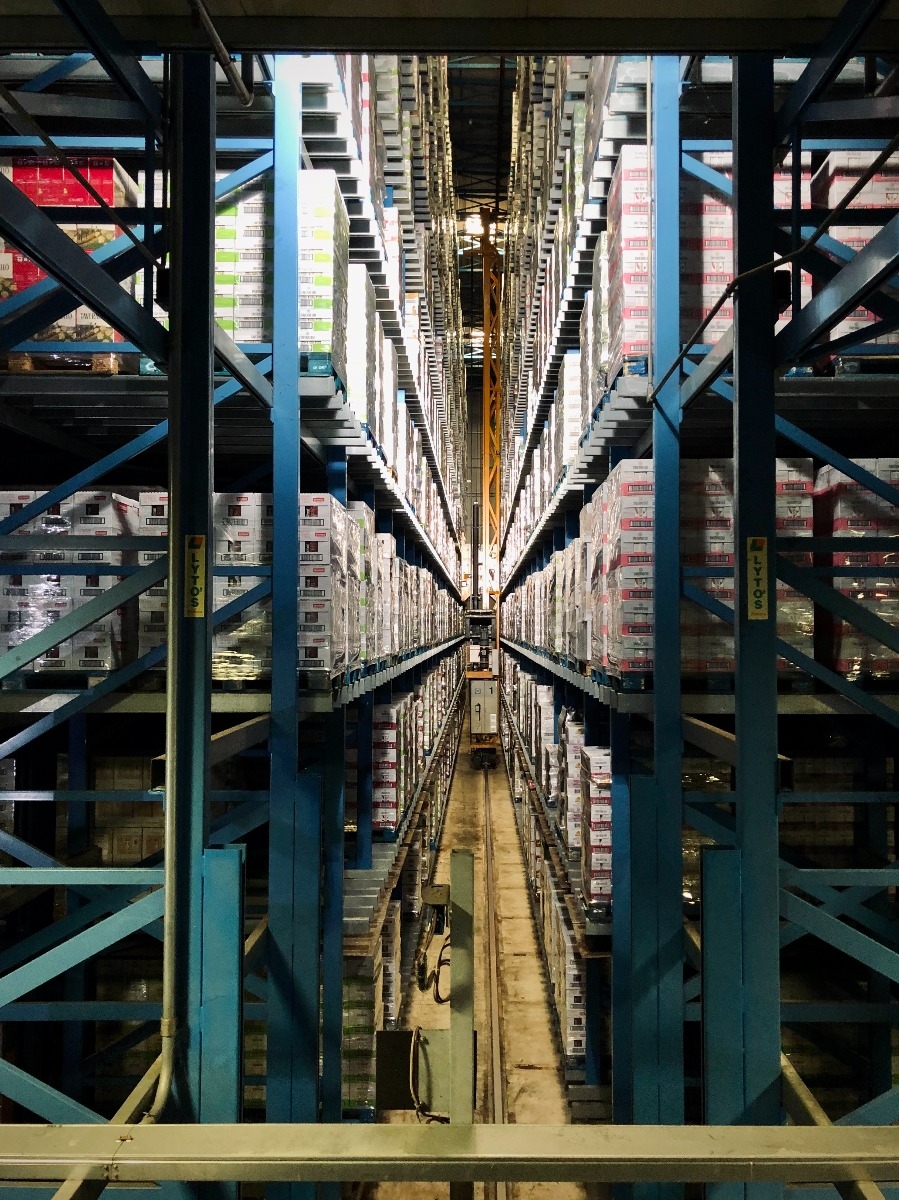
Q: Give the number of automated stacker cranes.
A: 1